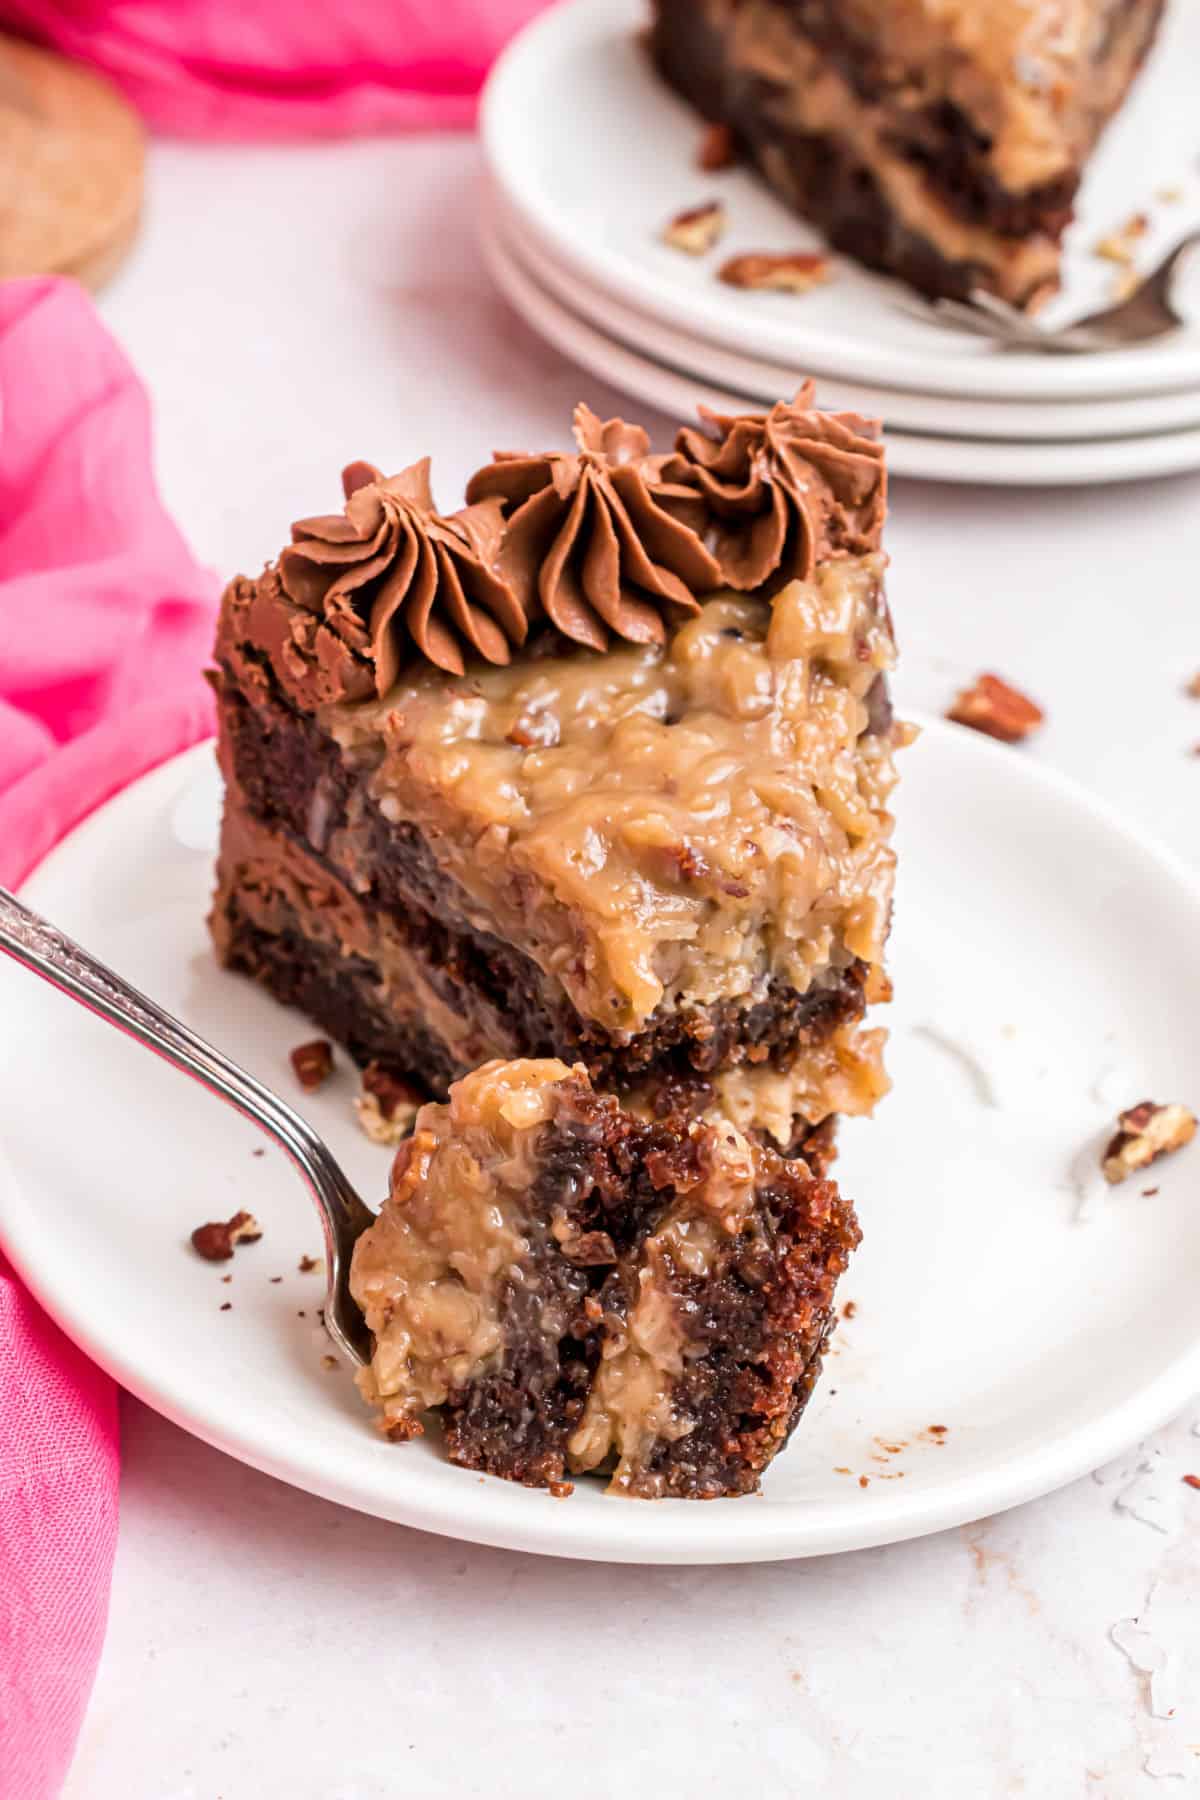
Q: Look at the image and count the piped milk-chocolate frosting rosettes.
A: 3